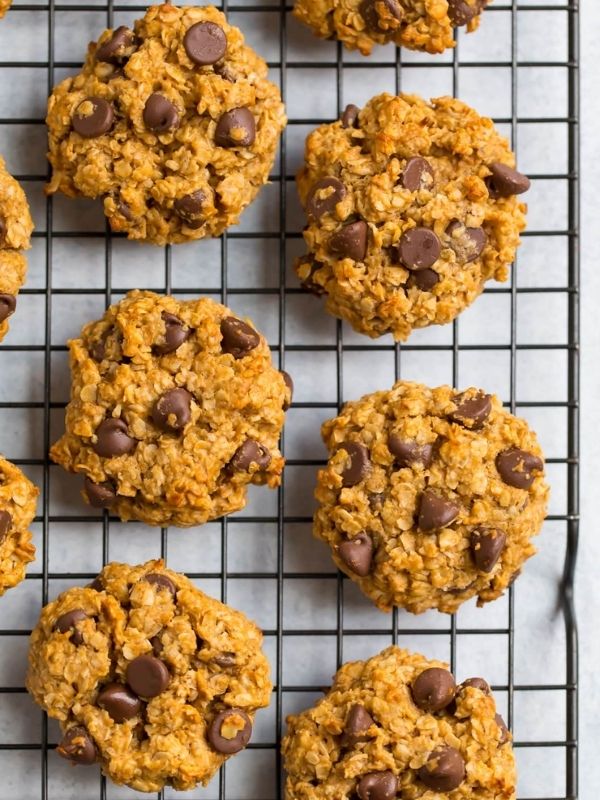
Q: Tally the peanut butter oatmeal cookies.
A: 9